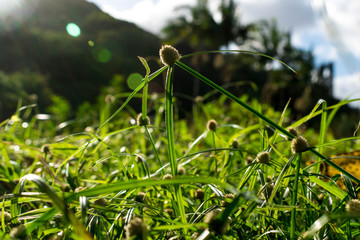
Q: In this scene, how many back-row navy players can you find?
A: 0